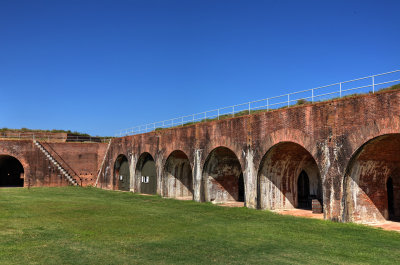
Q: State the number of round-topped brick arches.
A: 7